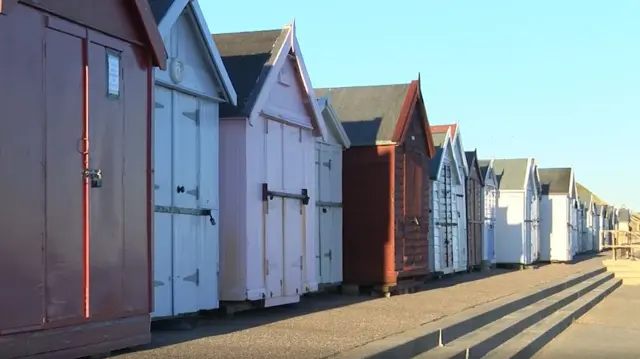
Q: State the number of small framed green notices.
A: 1